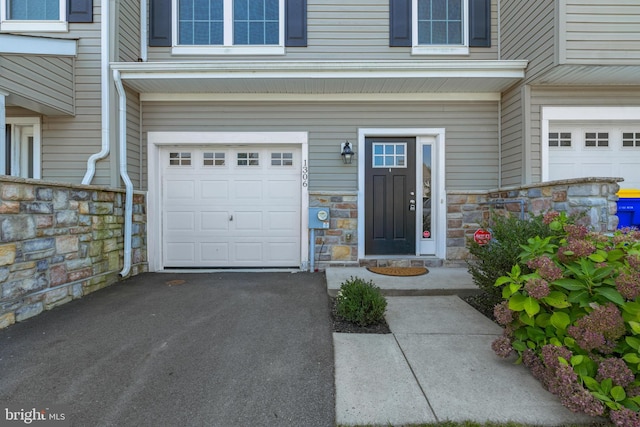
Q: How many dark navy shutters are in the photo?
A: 5